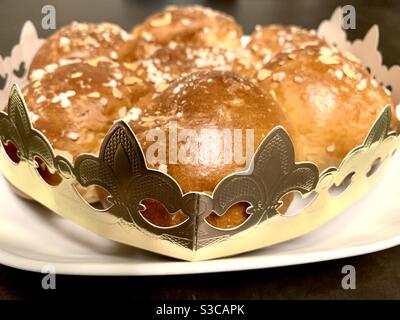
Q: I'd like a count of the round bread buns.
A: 7